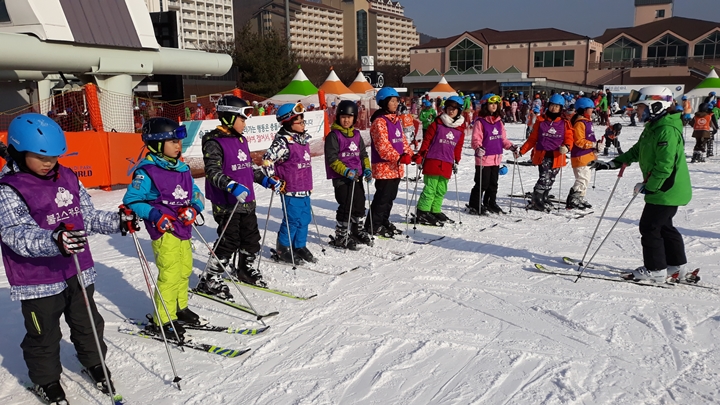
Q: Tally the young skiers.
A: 10